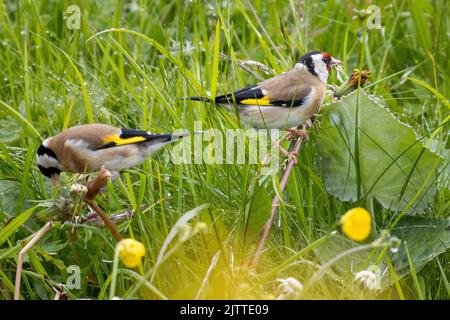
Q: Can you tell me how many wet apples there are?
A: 0